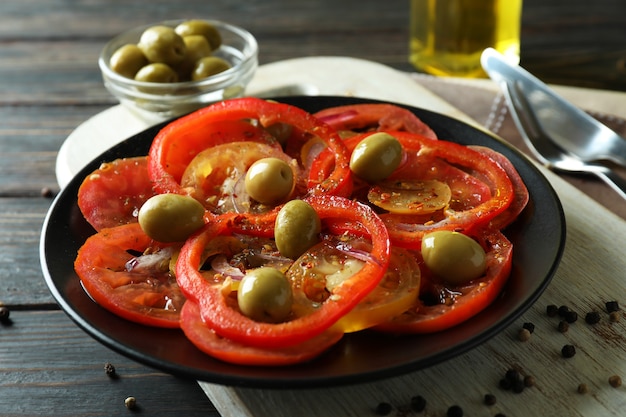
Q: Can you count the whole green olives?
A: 12